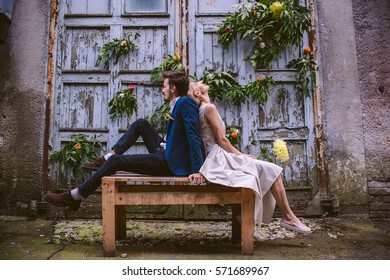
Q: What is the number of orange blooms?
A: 6